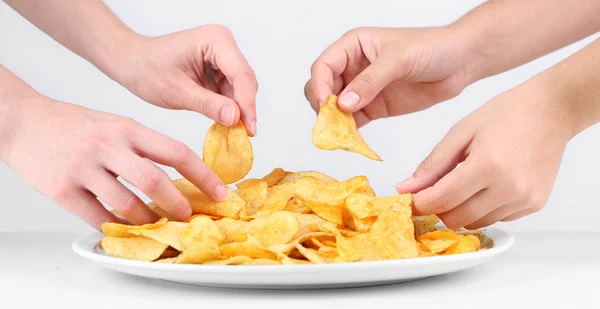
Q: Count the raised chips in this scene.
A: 2